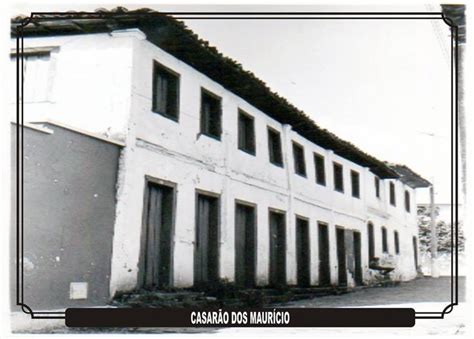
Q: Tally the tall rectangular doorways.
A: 8